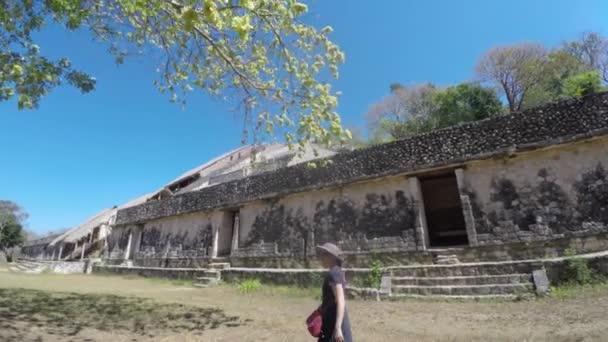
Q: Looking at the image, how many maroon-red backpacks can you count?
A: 1